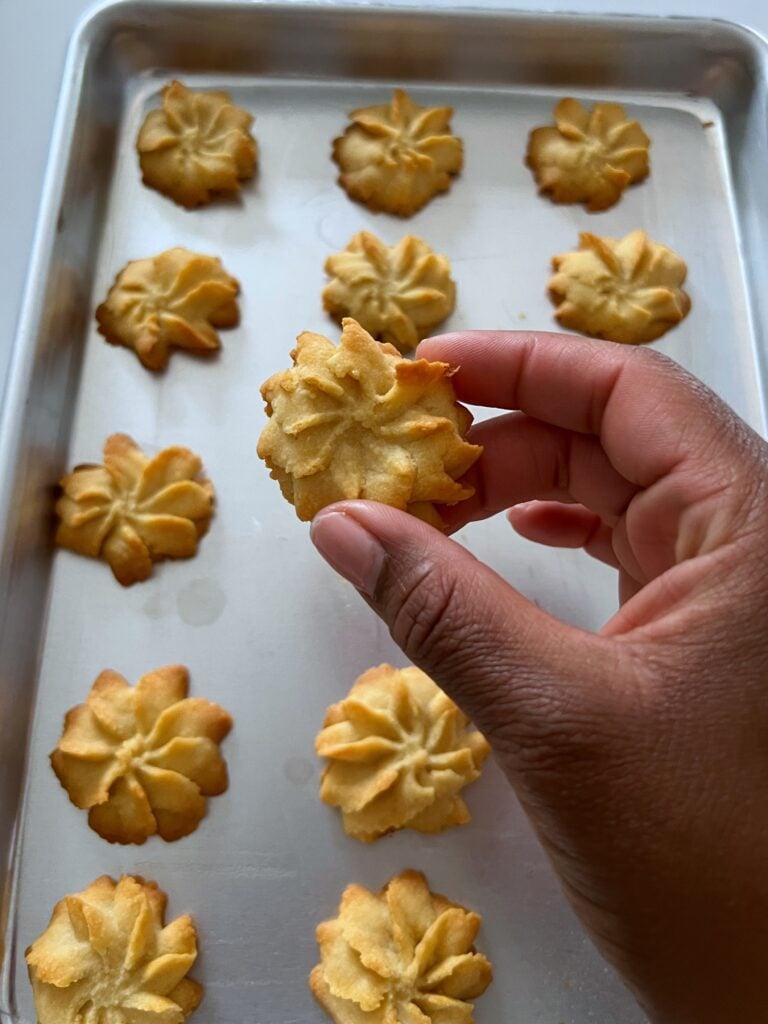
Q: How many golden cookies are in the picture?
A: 12